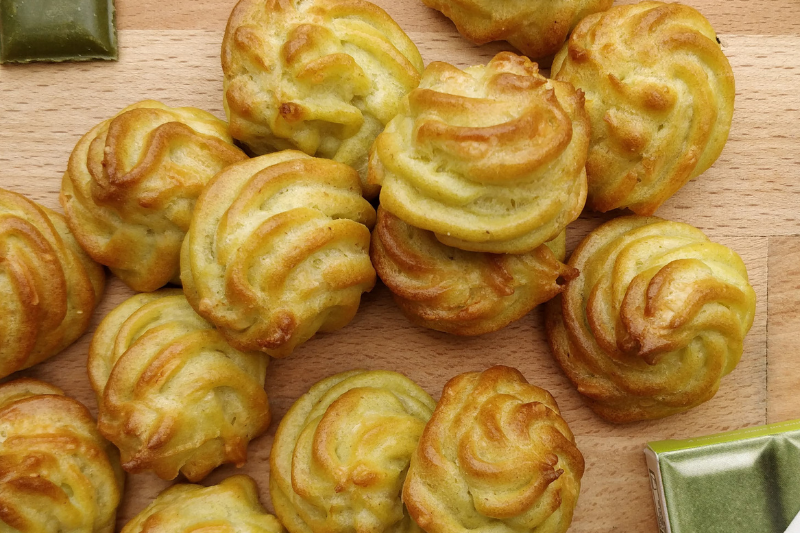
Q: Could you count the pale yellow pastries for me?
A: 14